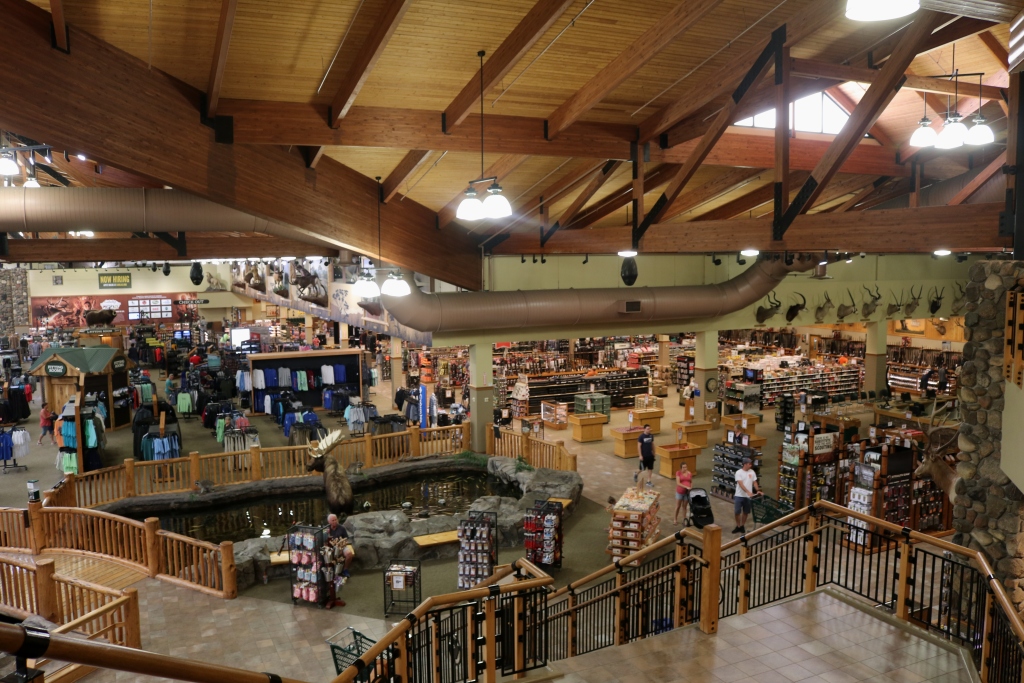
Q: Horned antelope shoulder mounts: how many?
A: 9